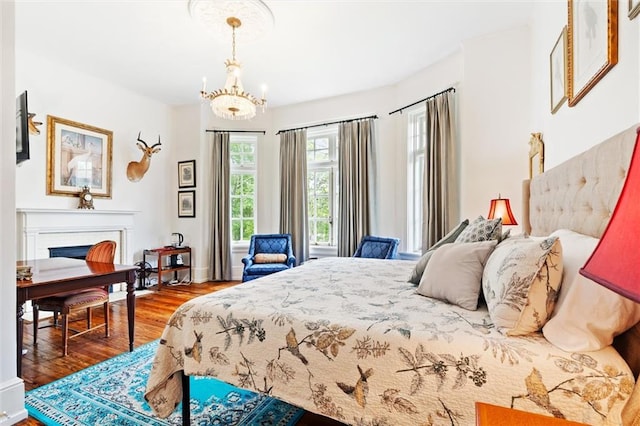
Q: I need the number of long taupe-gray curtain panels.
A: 4